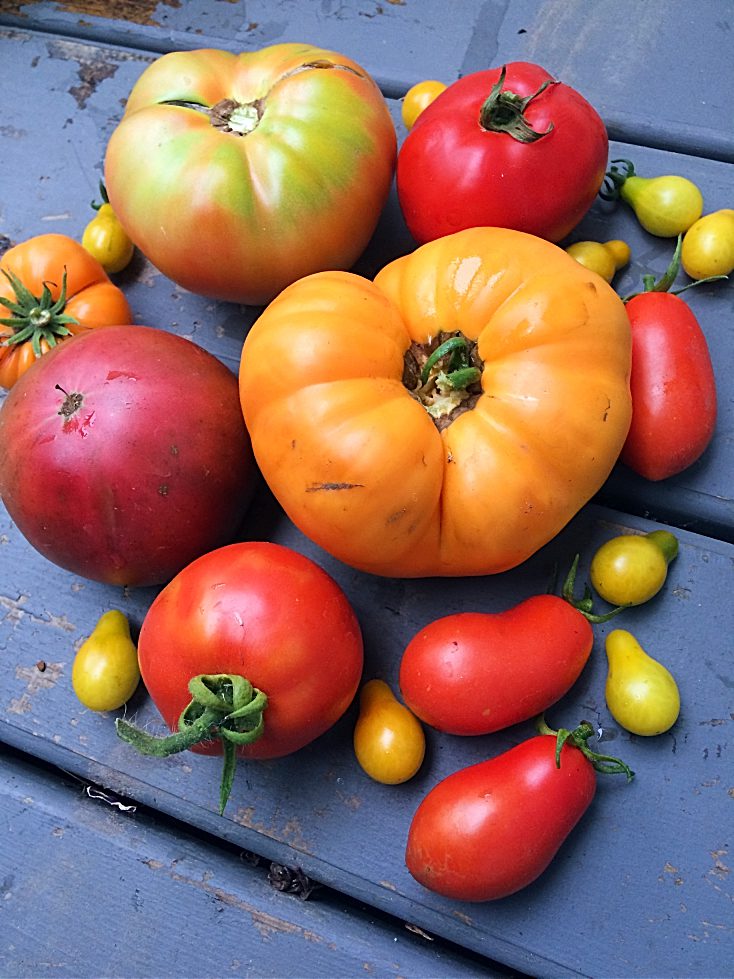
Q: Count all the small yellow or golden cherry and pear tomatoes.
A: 9